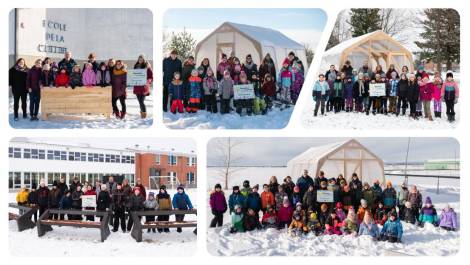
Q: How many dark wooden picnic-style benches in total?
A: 3